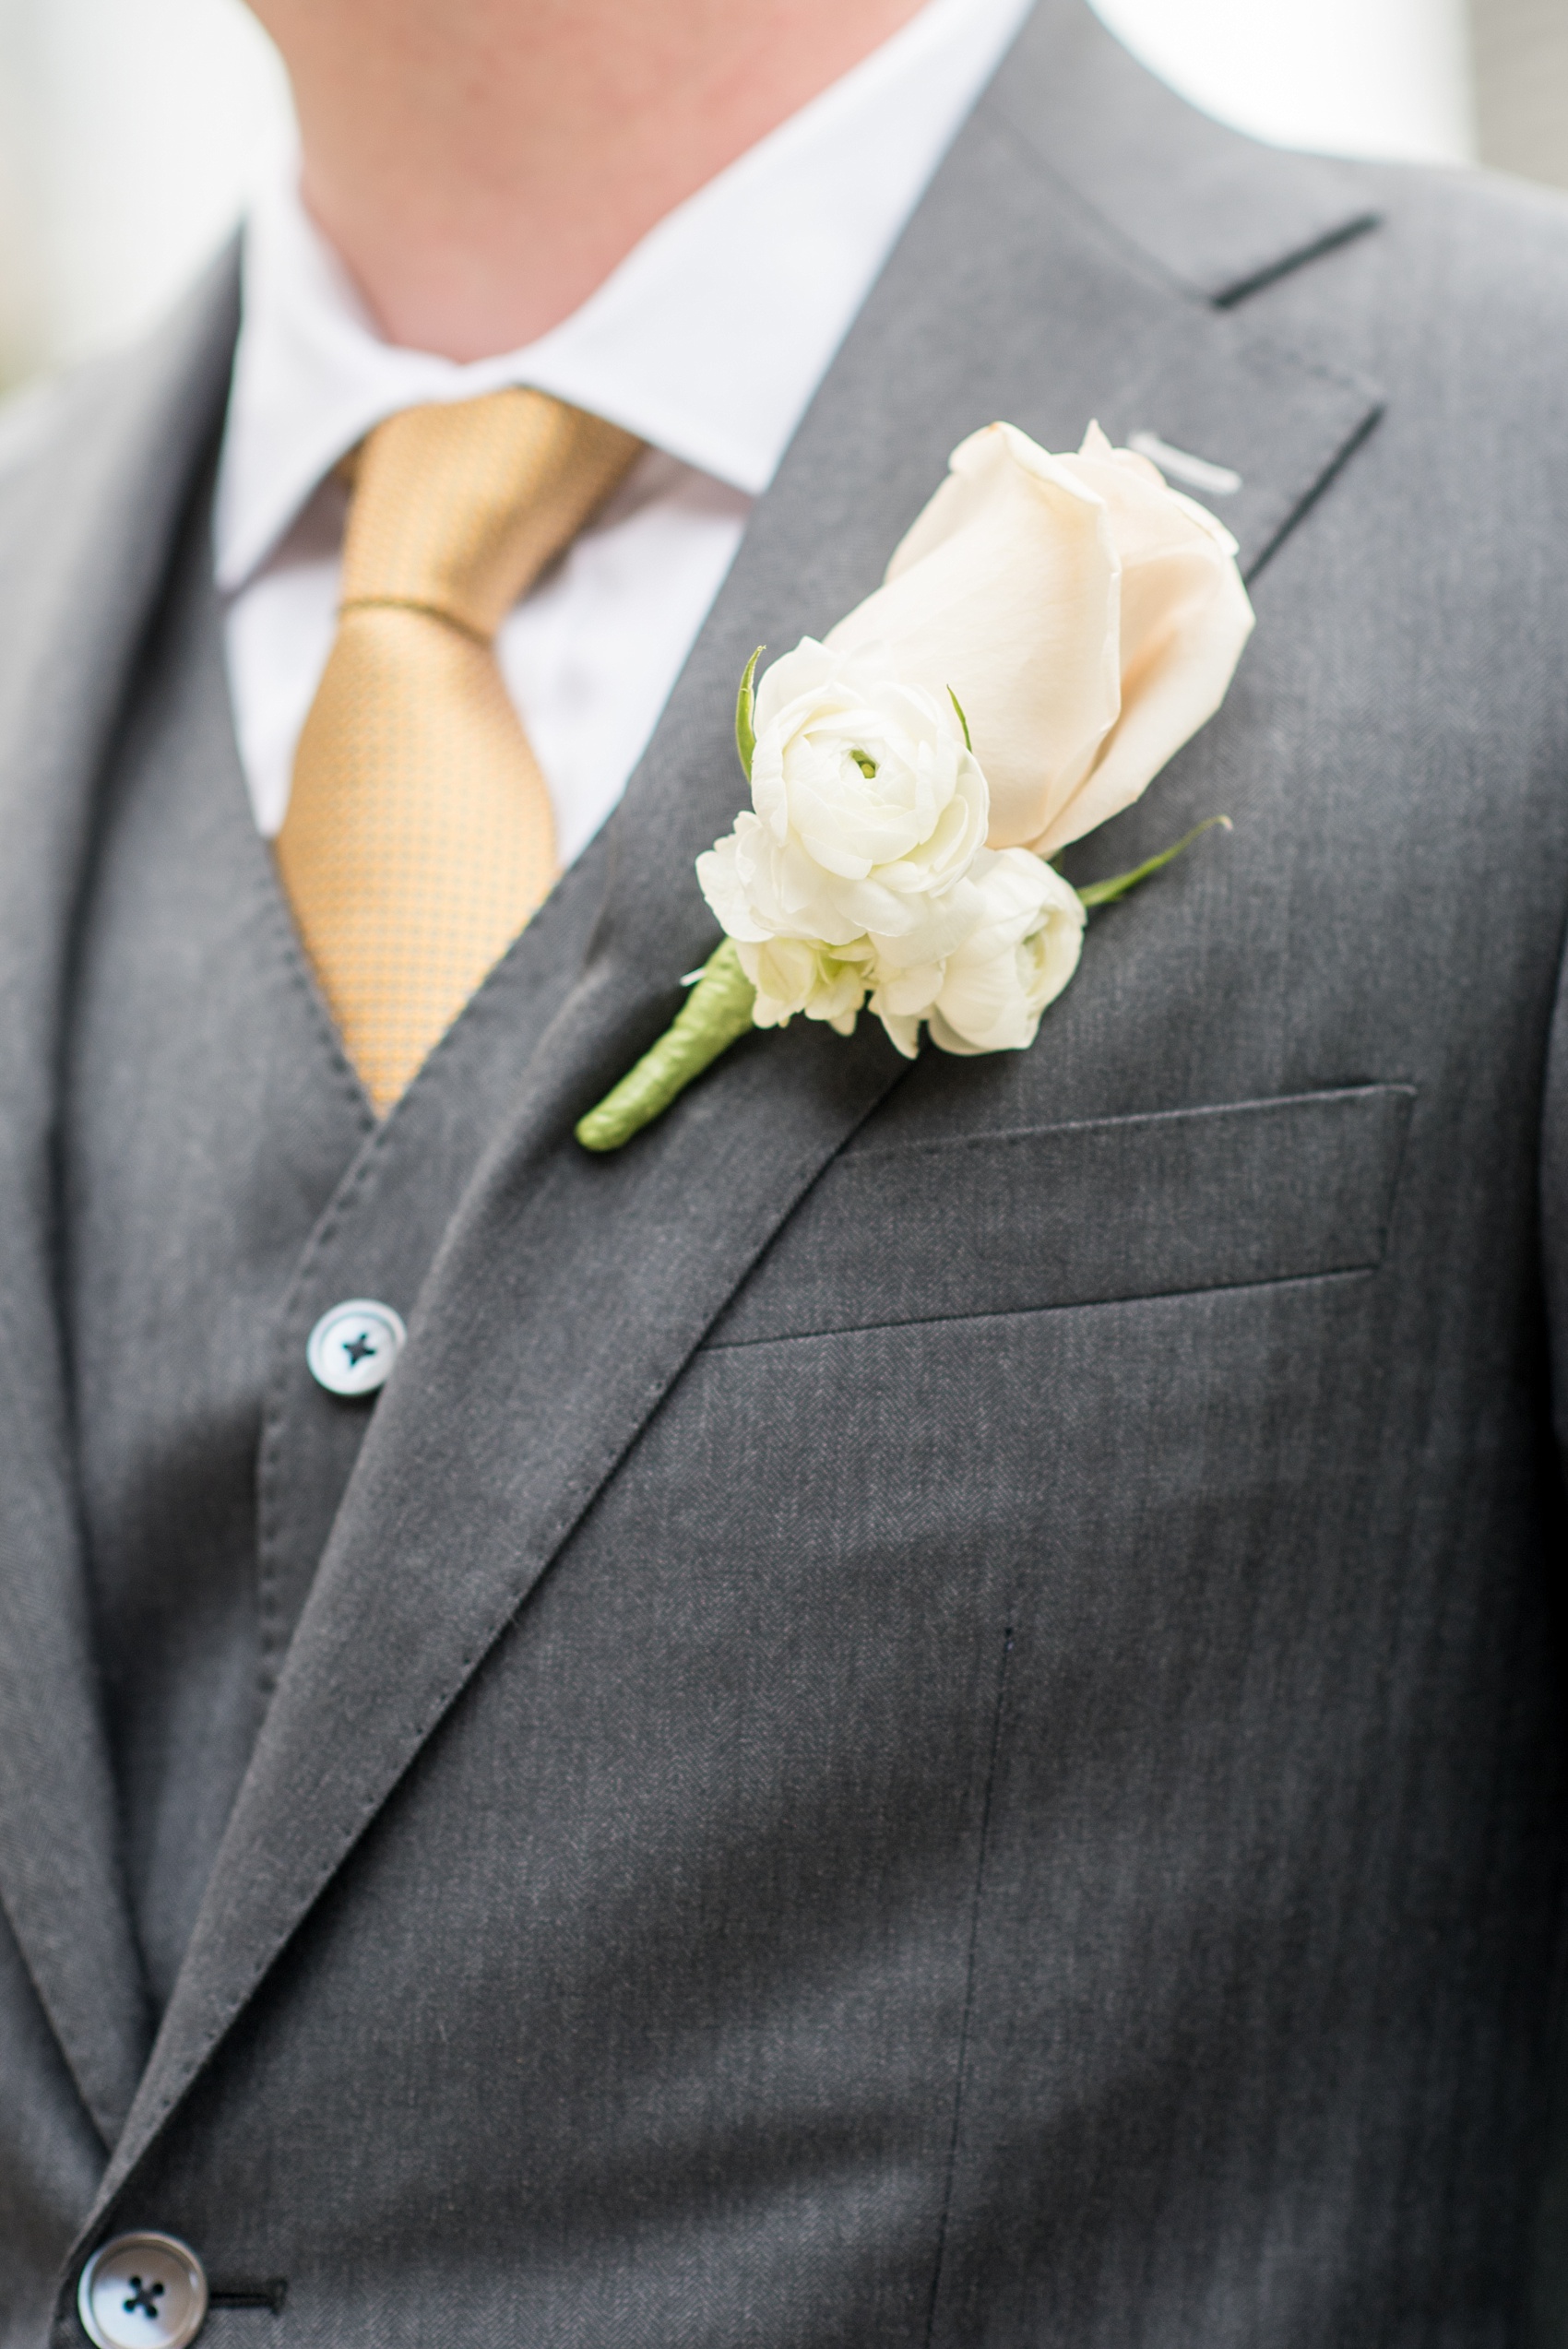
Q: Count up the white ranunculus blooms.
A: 2